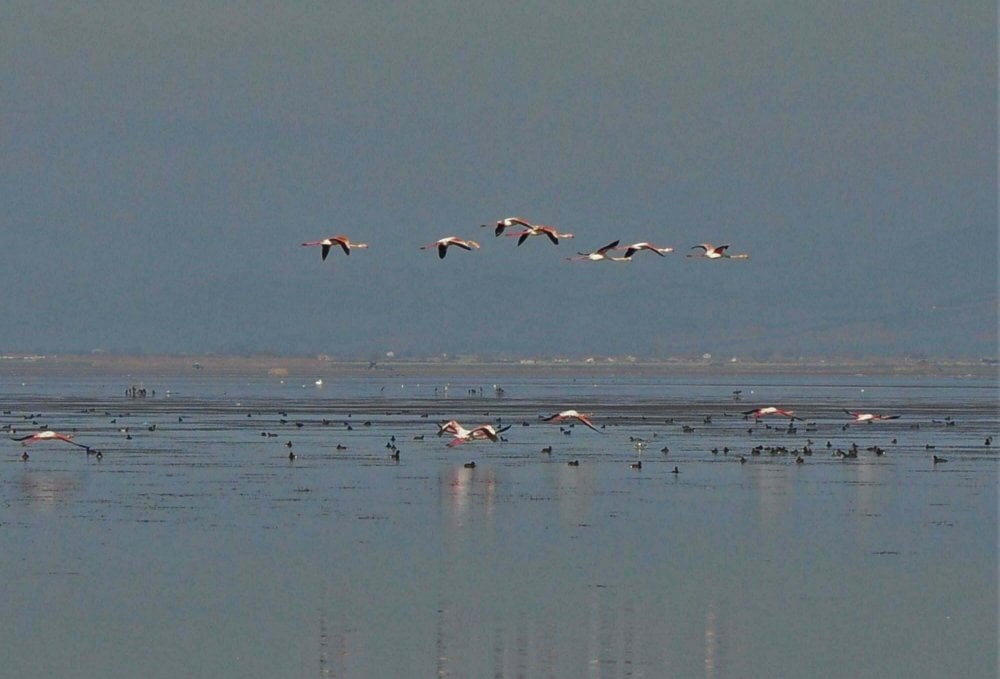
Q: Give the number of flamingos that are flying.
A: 13